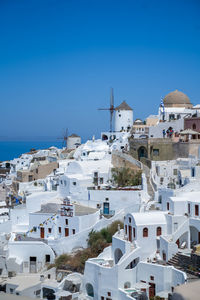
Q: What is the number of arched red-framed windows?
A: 2